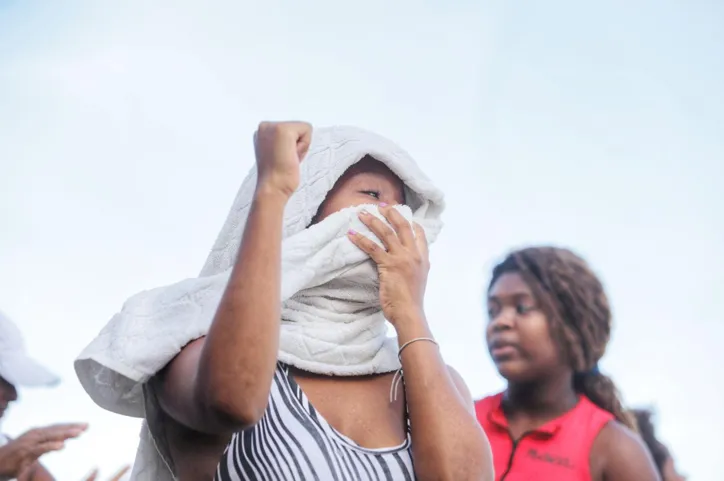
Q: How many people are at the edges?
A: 2